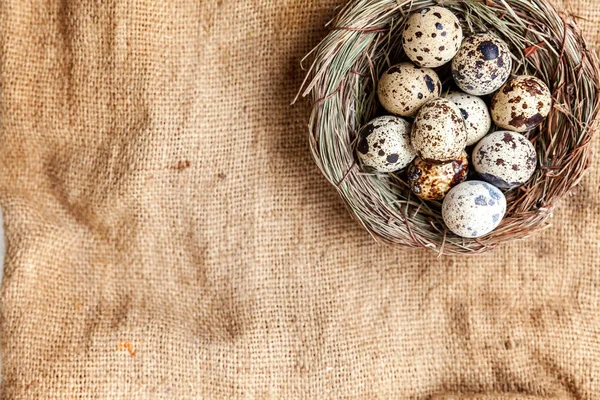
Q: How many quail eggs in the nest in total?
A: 10